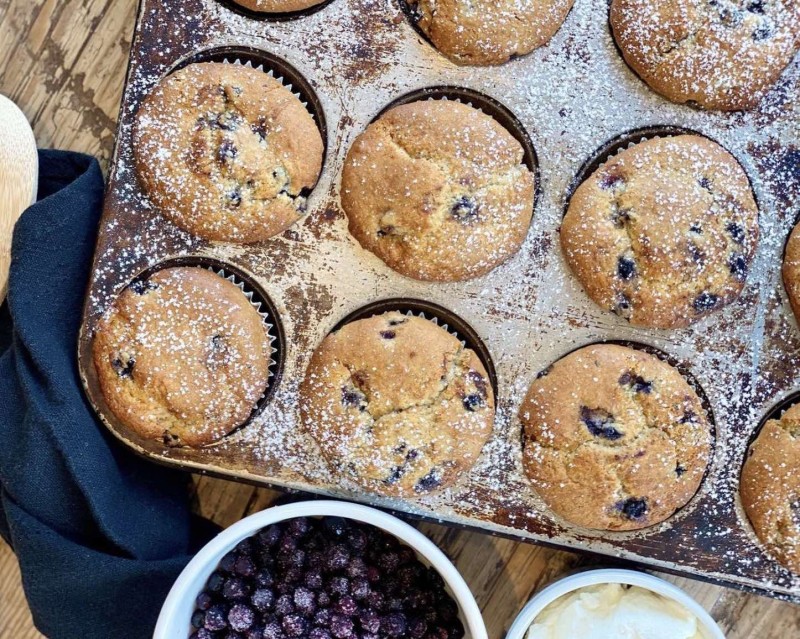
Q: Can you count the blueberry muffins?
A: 11